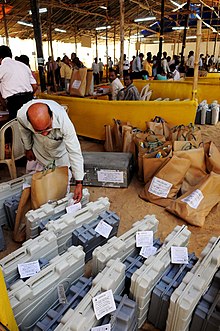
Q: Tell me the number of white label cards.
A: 12